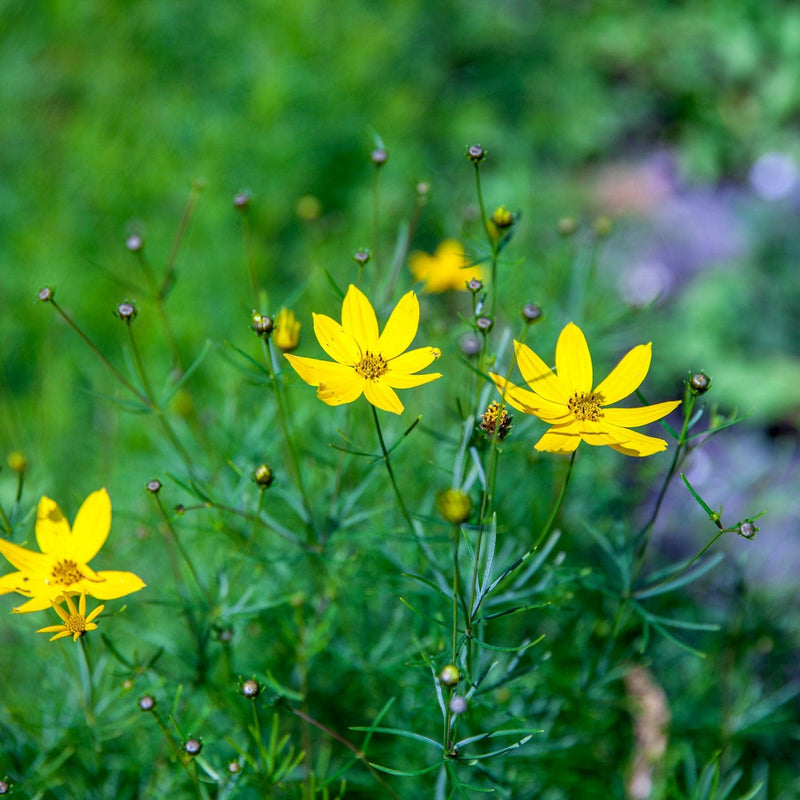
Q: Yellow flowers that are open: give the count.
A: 5